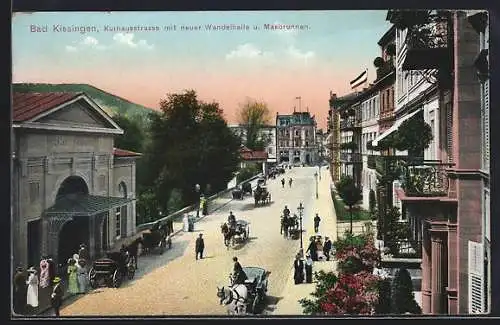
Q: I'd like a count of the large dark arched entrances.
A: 1